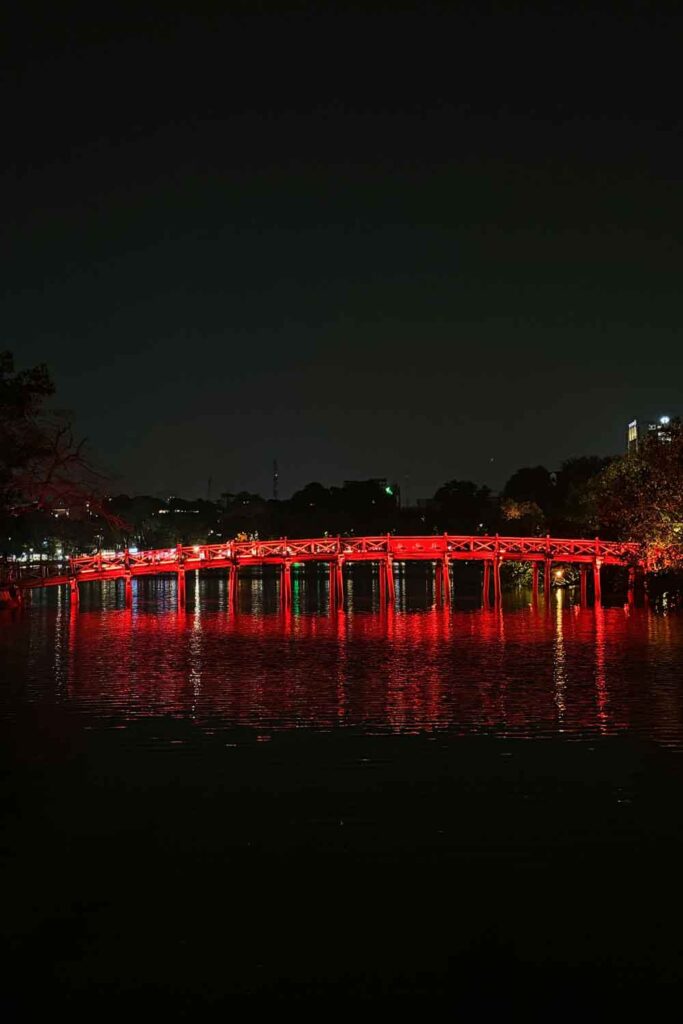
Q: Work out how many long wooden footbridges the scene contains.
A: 1